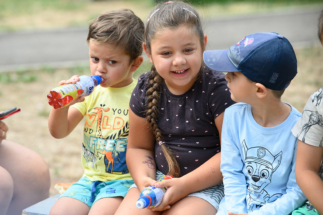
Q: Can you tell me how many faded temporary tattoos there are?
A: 2